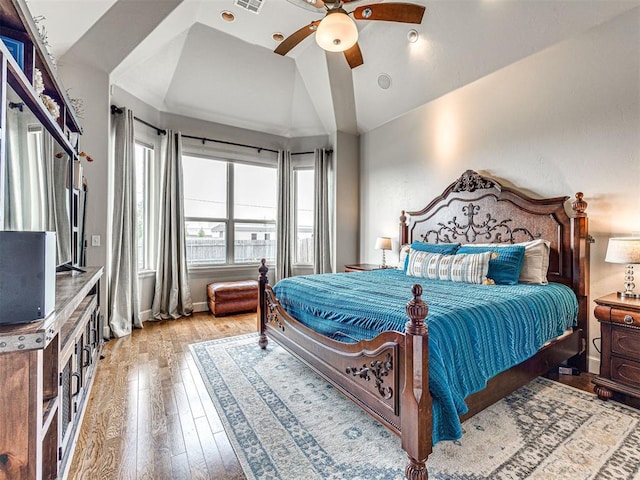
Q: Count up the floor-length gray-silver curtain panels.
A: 4